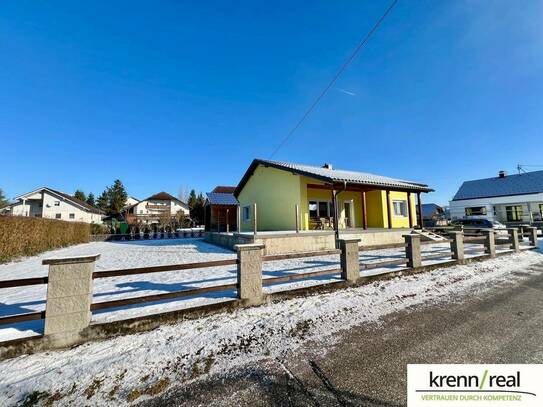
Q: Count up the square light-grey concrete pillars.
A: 8